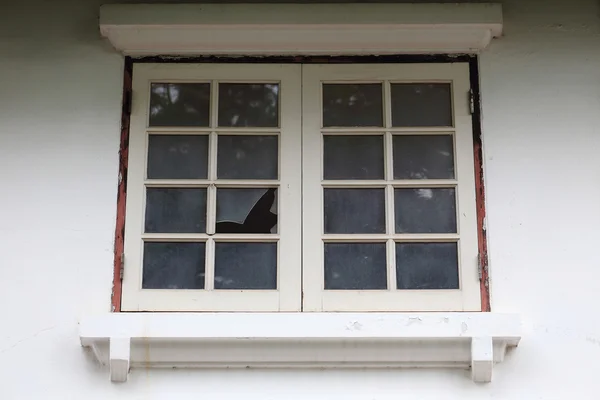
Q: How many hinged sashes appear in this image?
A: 2